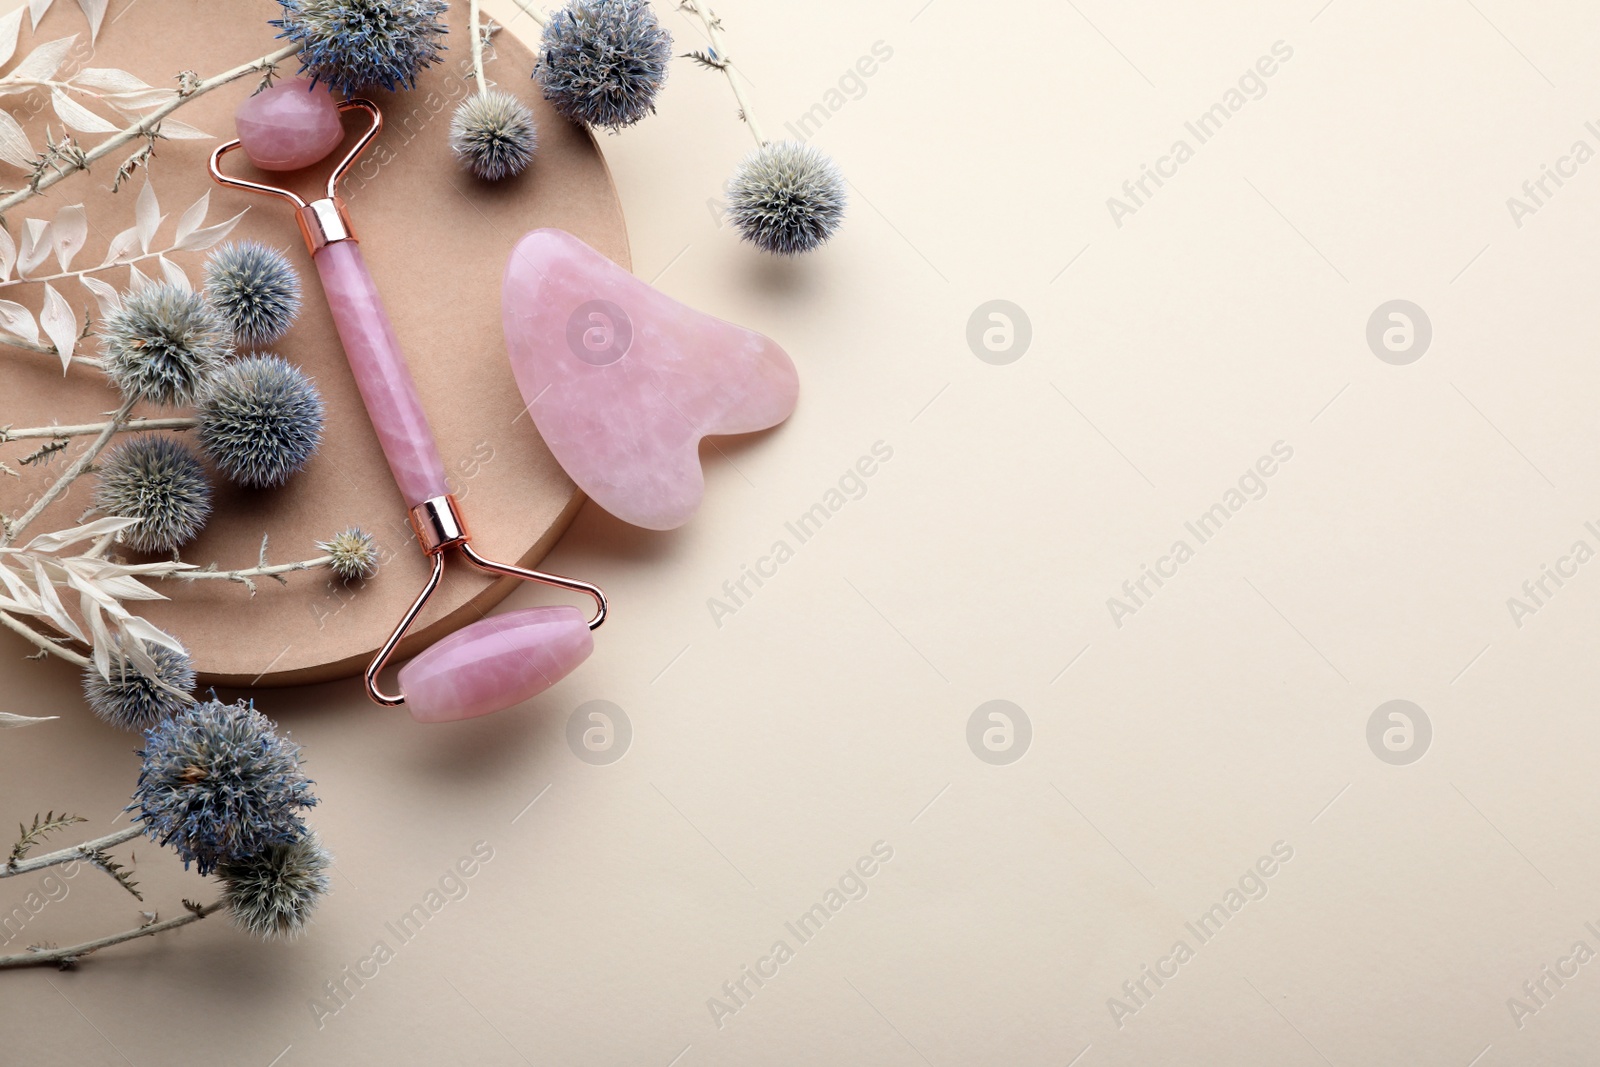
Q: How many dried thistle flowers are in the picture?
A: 12